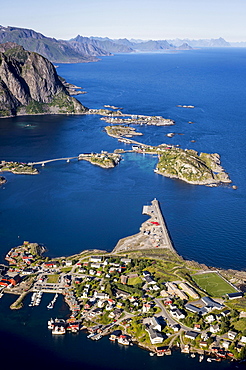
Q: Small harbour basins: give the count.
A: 1